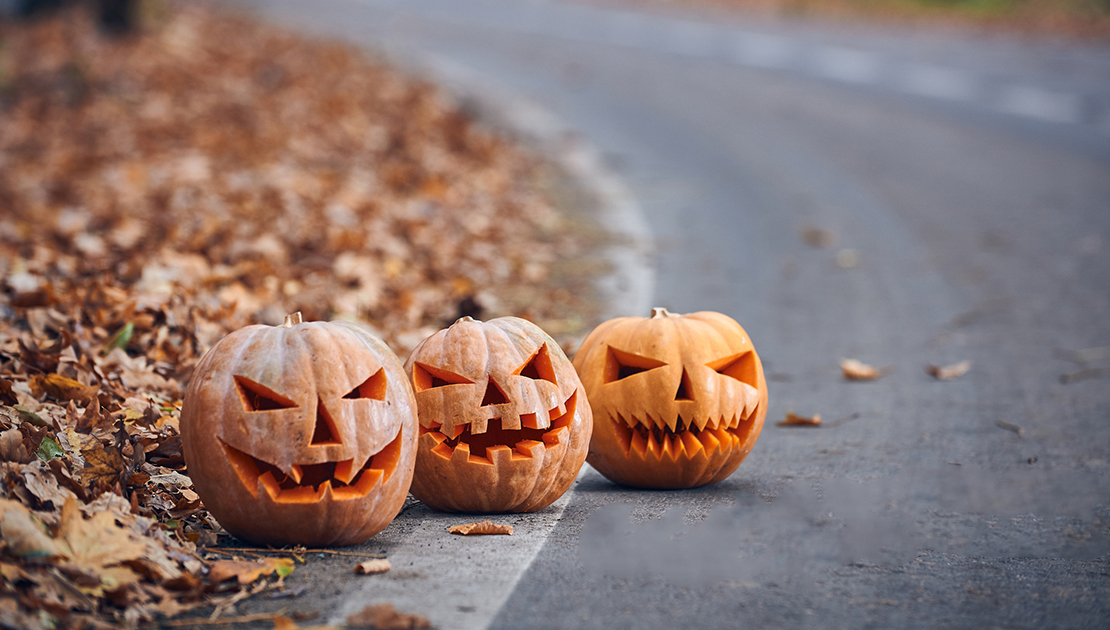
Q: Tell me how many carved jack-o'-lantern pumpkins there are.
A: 3